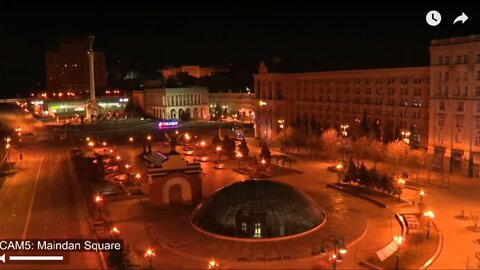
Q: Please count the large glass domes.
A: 1